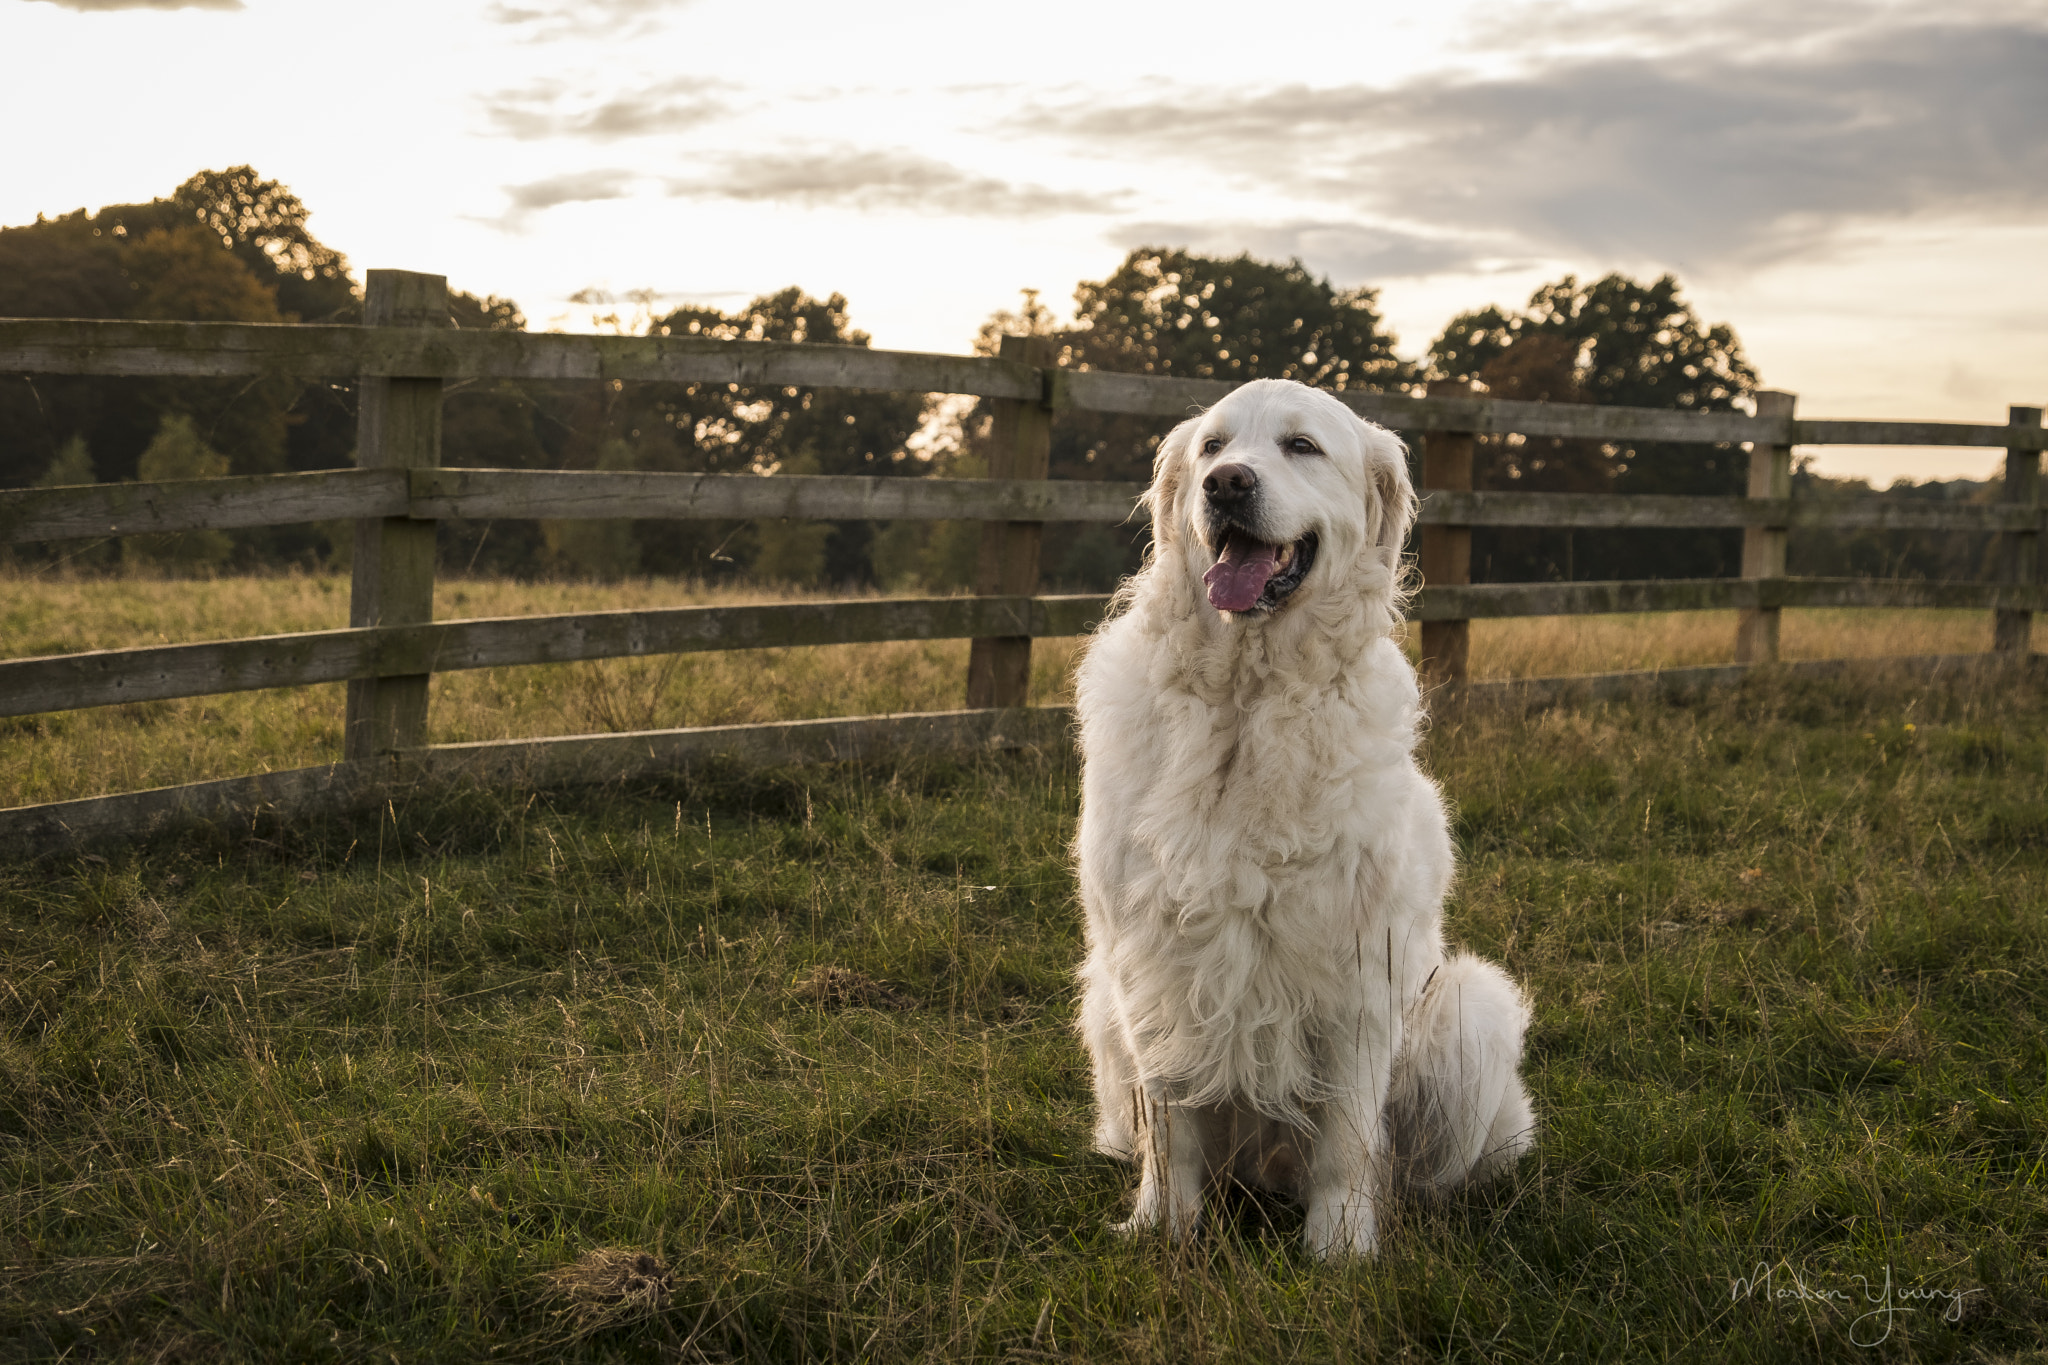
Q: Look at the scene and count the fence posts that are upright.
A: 5